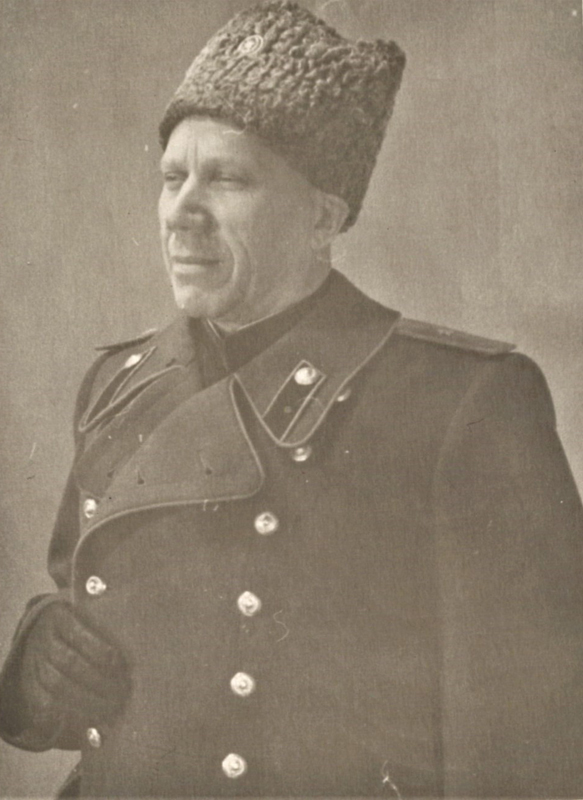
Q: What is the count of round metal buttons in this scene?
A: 11